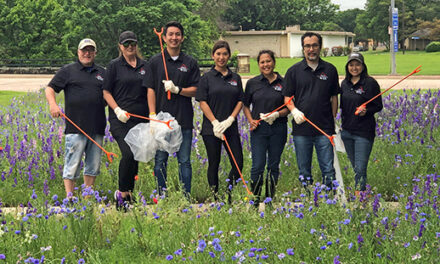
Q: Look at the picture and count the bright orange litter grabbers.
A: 7